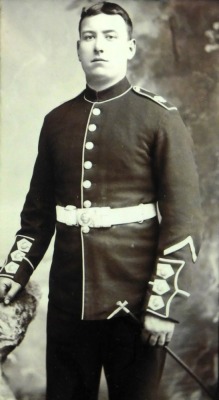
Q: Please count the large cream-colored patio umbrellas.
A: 0